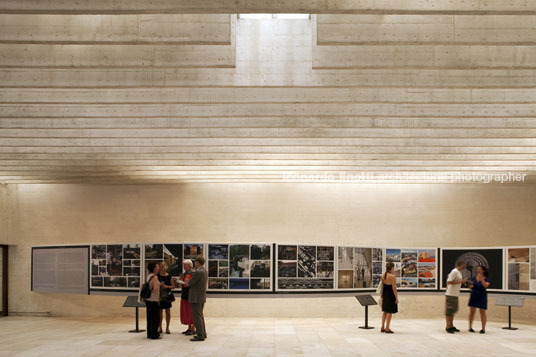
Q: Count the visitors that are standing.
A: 7